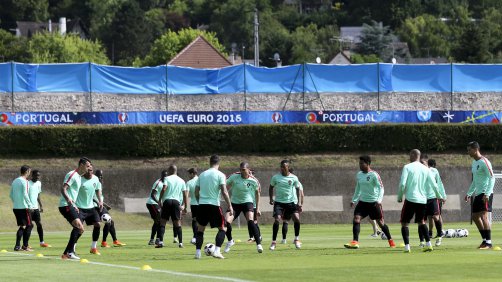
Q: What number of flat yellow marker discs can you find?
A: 7